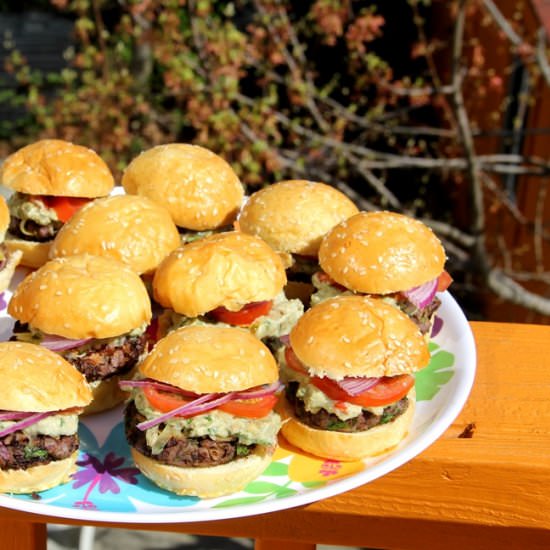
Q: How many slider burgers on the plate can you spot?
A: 11